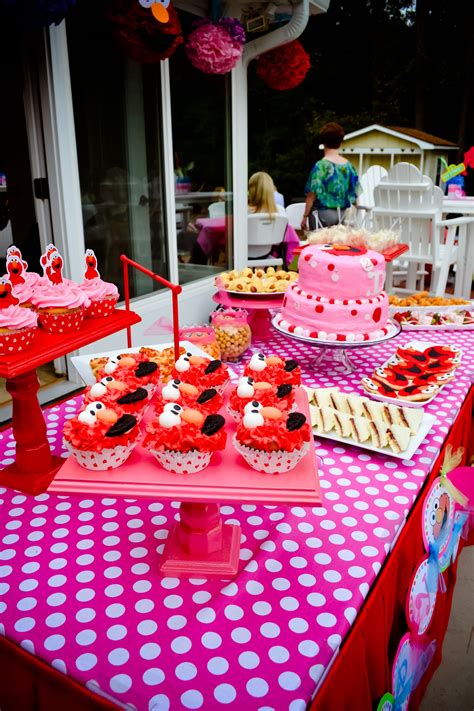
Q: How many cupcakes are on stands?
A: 15